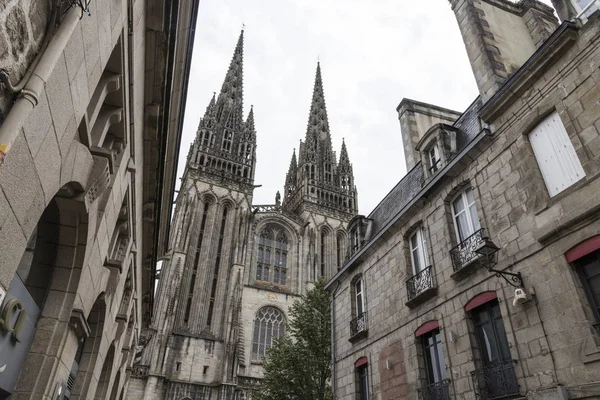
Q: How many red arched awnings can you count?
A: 4